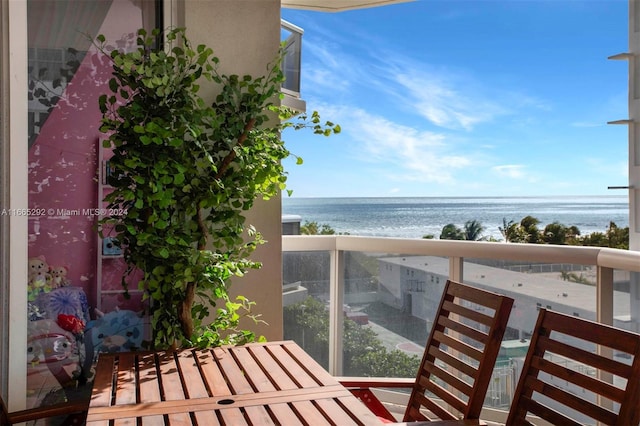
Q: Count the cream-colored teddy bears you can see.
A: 2